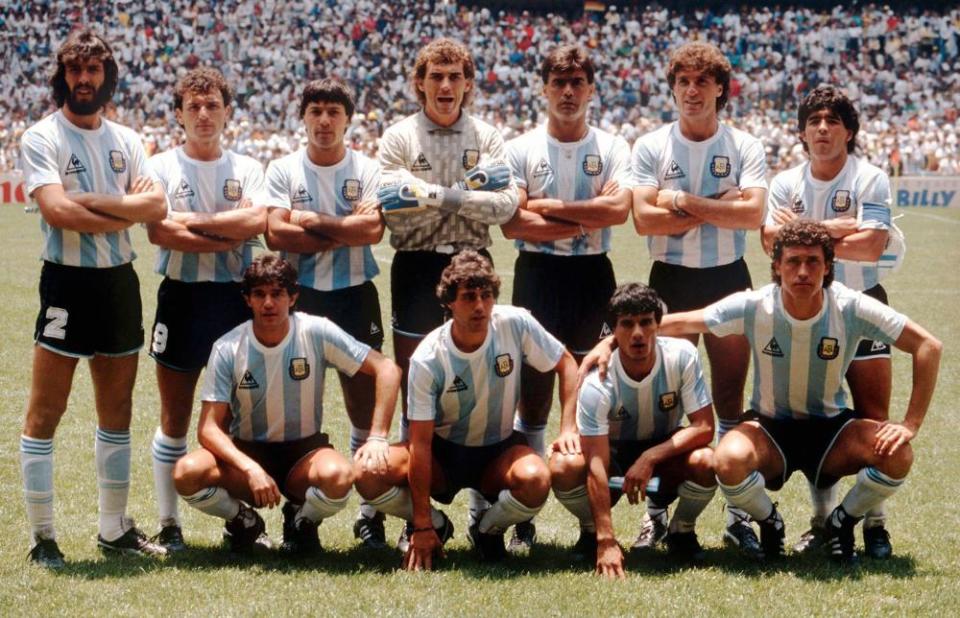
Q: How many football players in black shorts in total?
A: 11